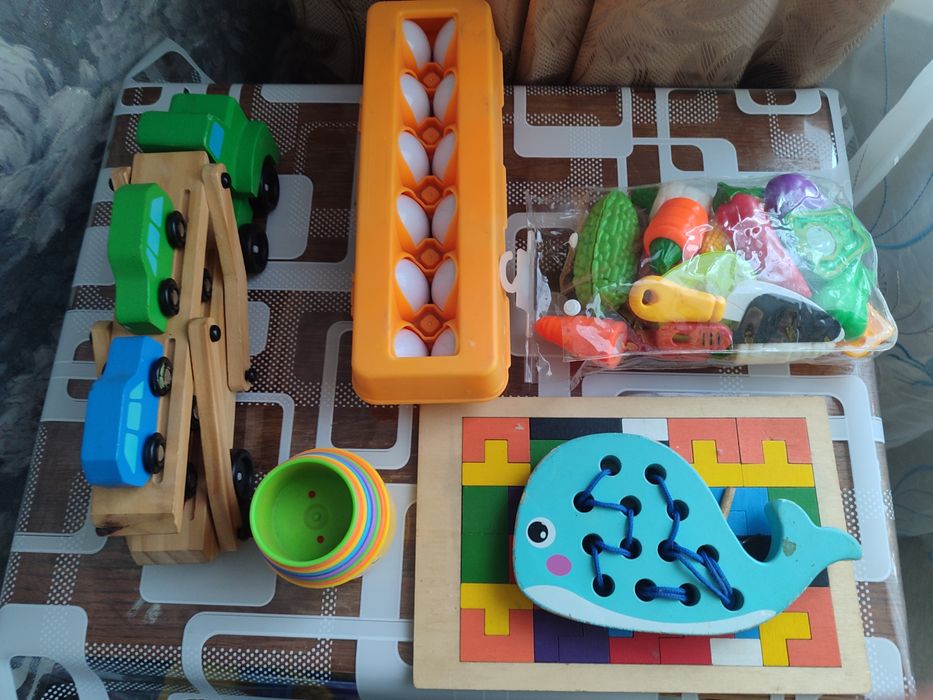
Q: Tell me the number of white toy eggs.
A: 12